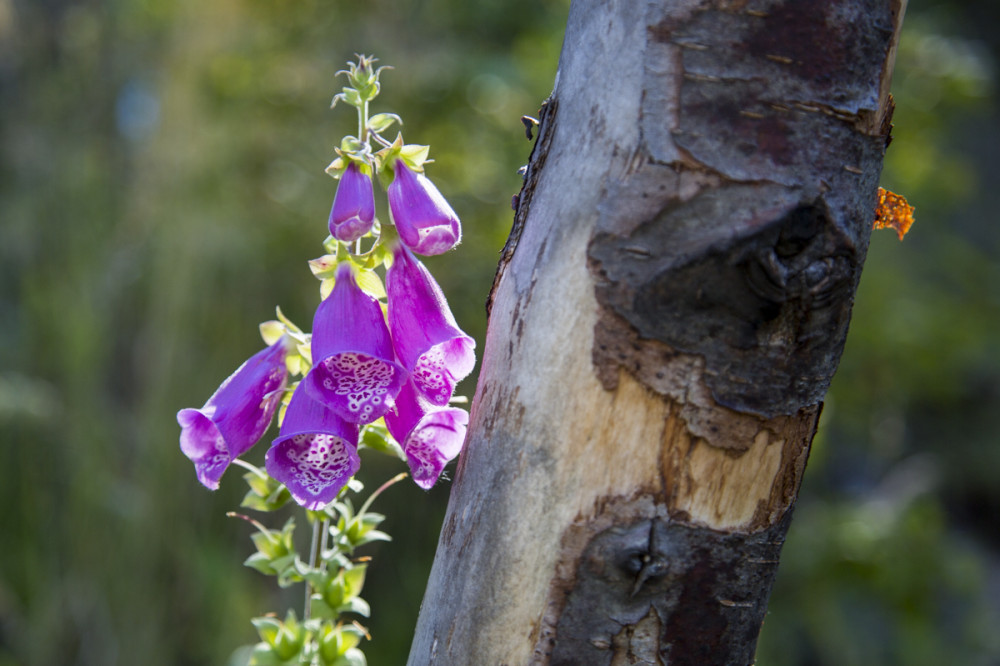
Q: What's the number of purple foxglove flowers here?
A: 7